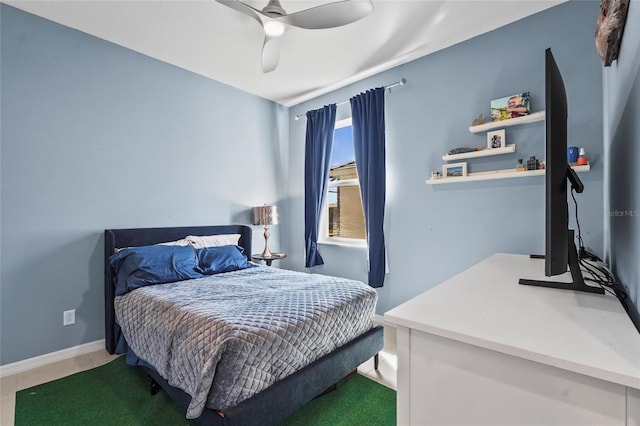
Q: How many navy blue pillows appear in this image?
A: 2